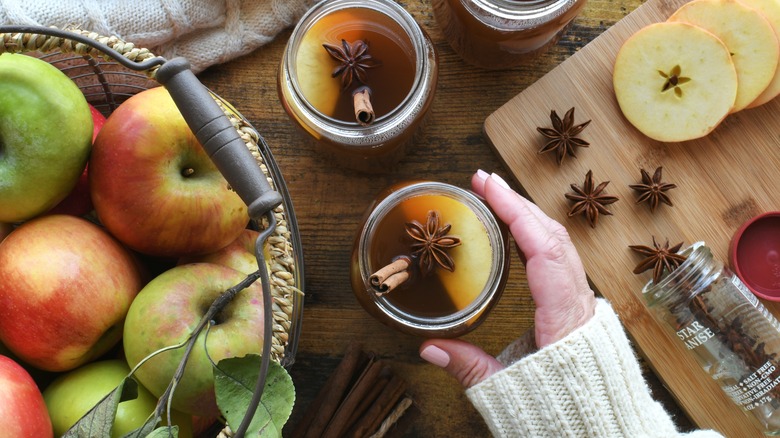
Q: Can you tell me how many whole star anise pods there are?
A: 6